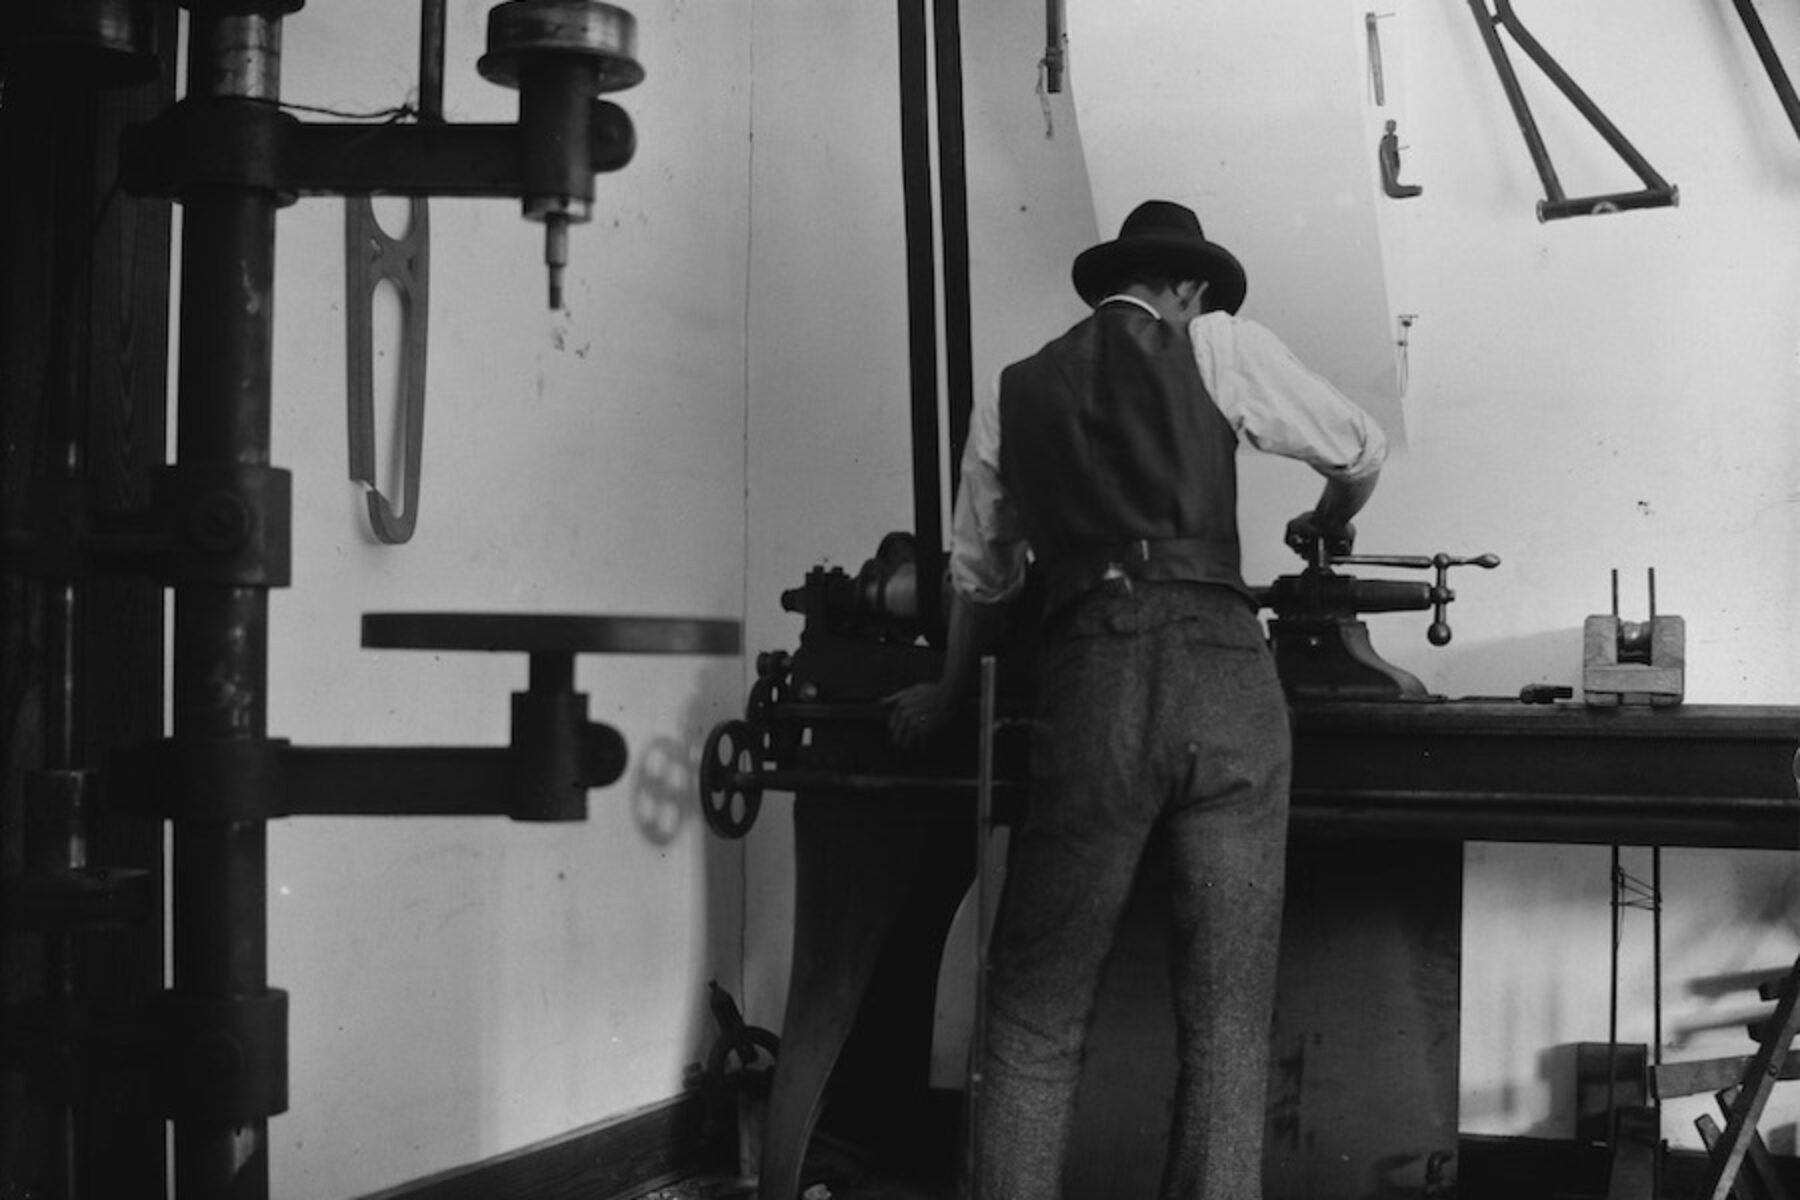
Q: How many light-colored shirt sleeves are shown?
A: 2